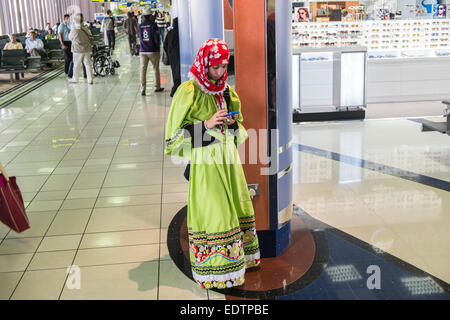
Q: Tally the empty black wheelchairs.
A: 1